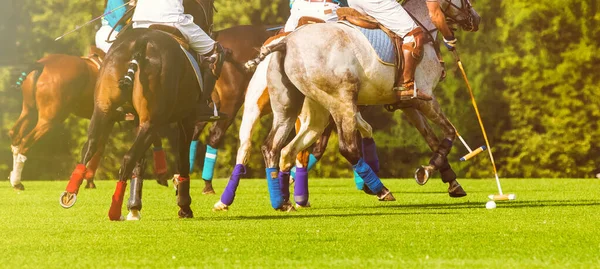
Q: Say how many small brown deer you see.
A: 0